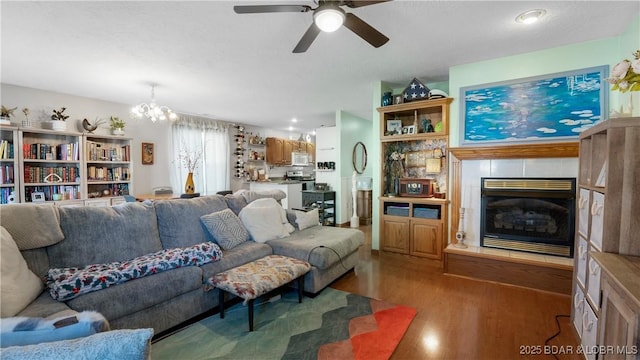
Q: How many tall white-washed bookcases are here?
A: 3